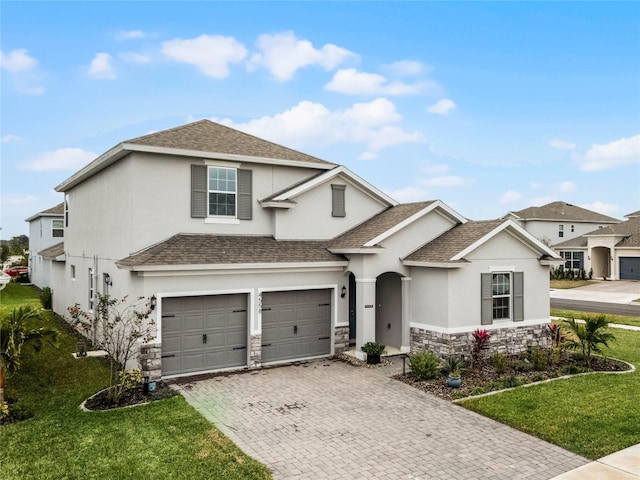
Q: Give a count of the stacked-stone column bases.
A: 3